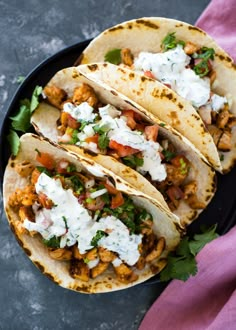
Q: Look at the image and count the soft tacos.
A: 3